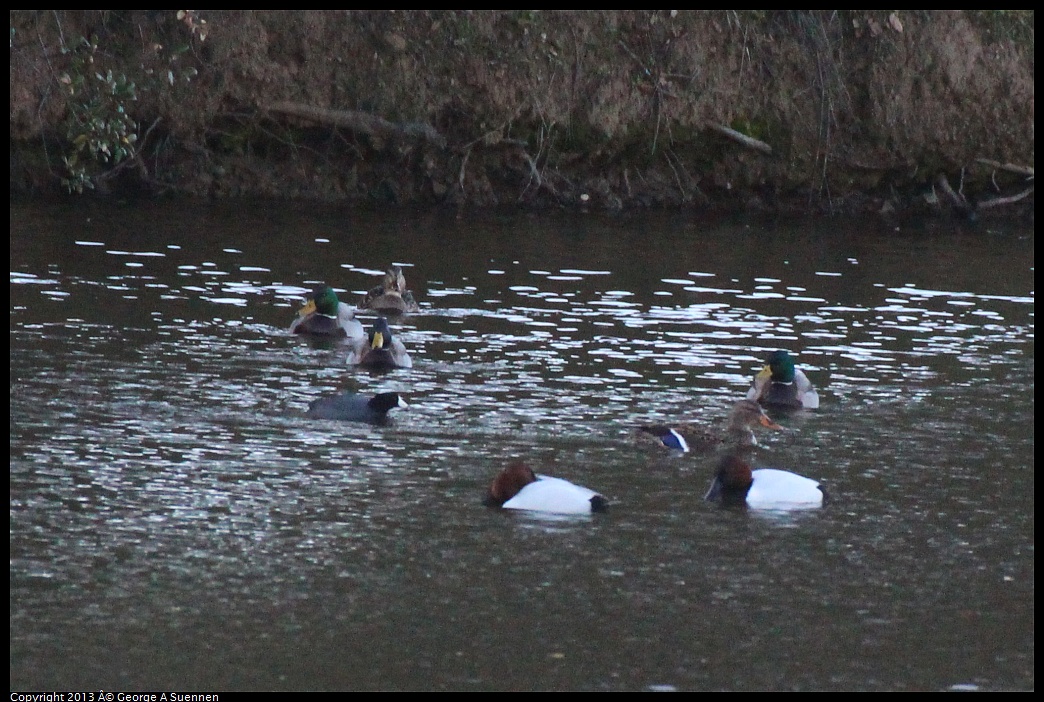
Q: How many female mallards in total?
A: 2